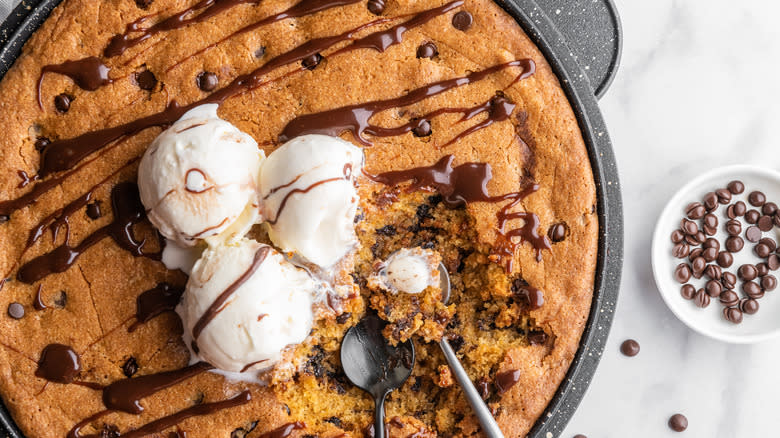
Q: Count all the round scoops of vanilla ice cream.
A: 3